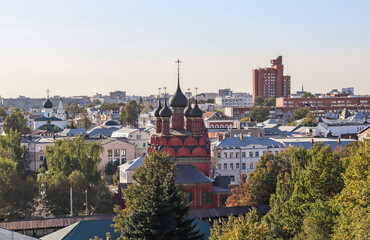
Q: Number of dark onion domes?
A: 6